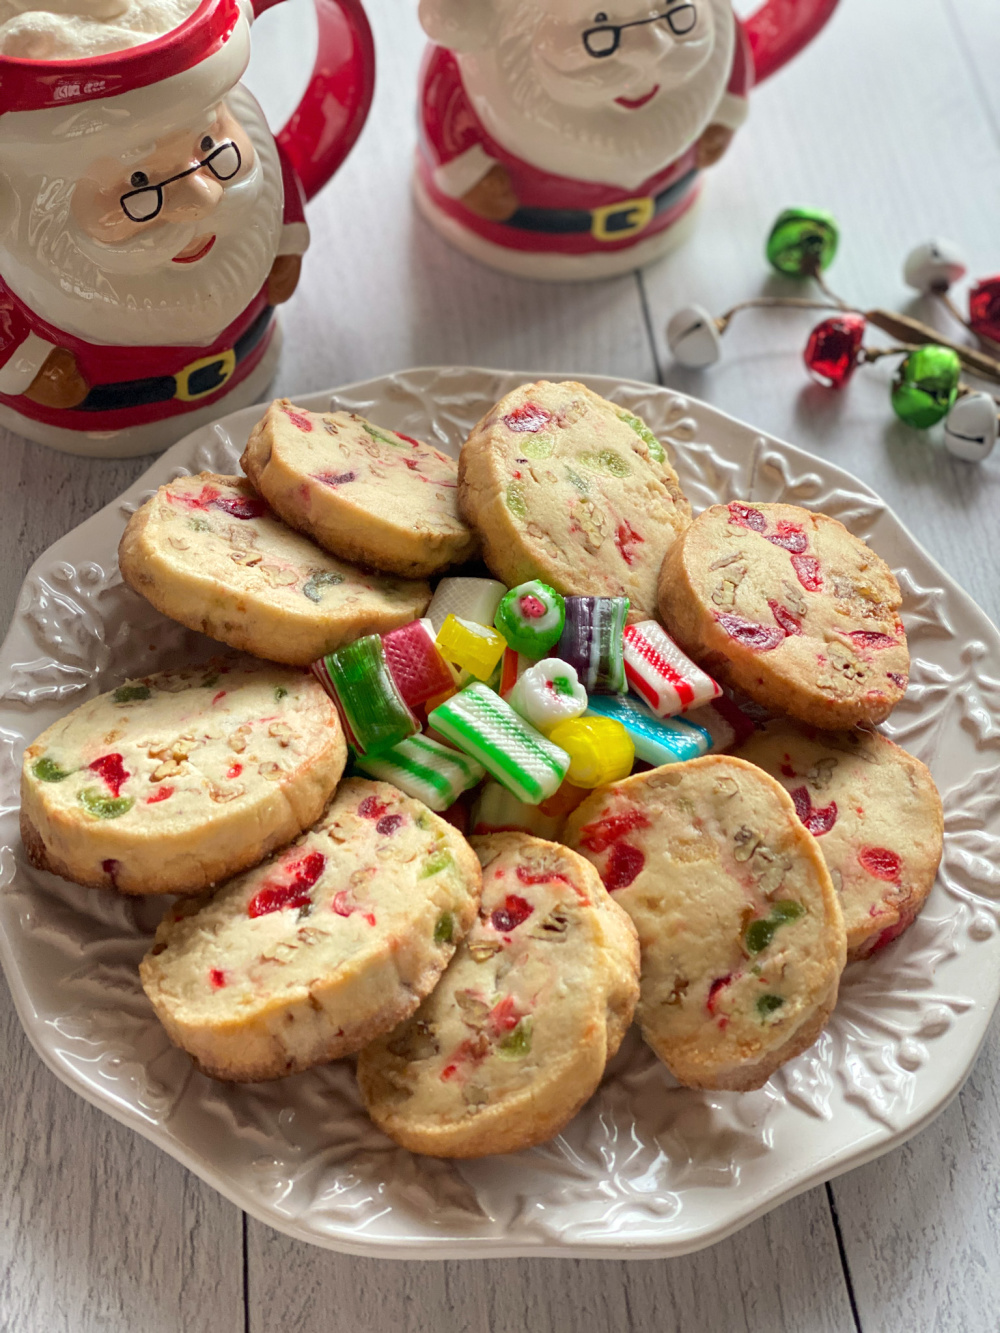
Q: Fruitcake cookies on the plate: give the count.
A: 9